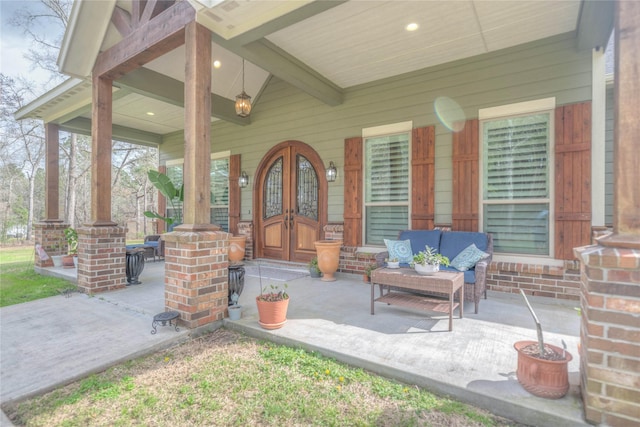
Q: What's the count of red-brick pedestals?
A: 4